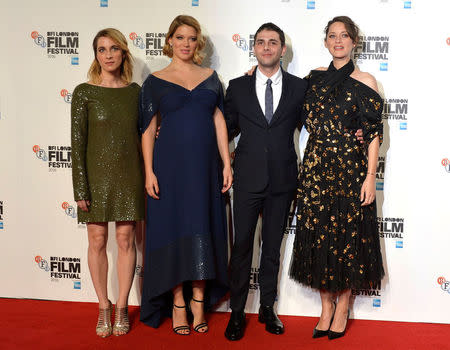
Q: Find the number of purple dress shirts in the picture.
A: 0